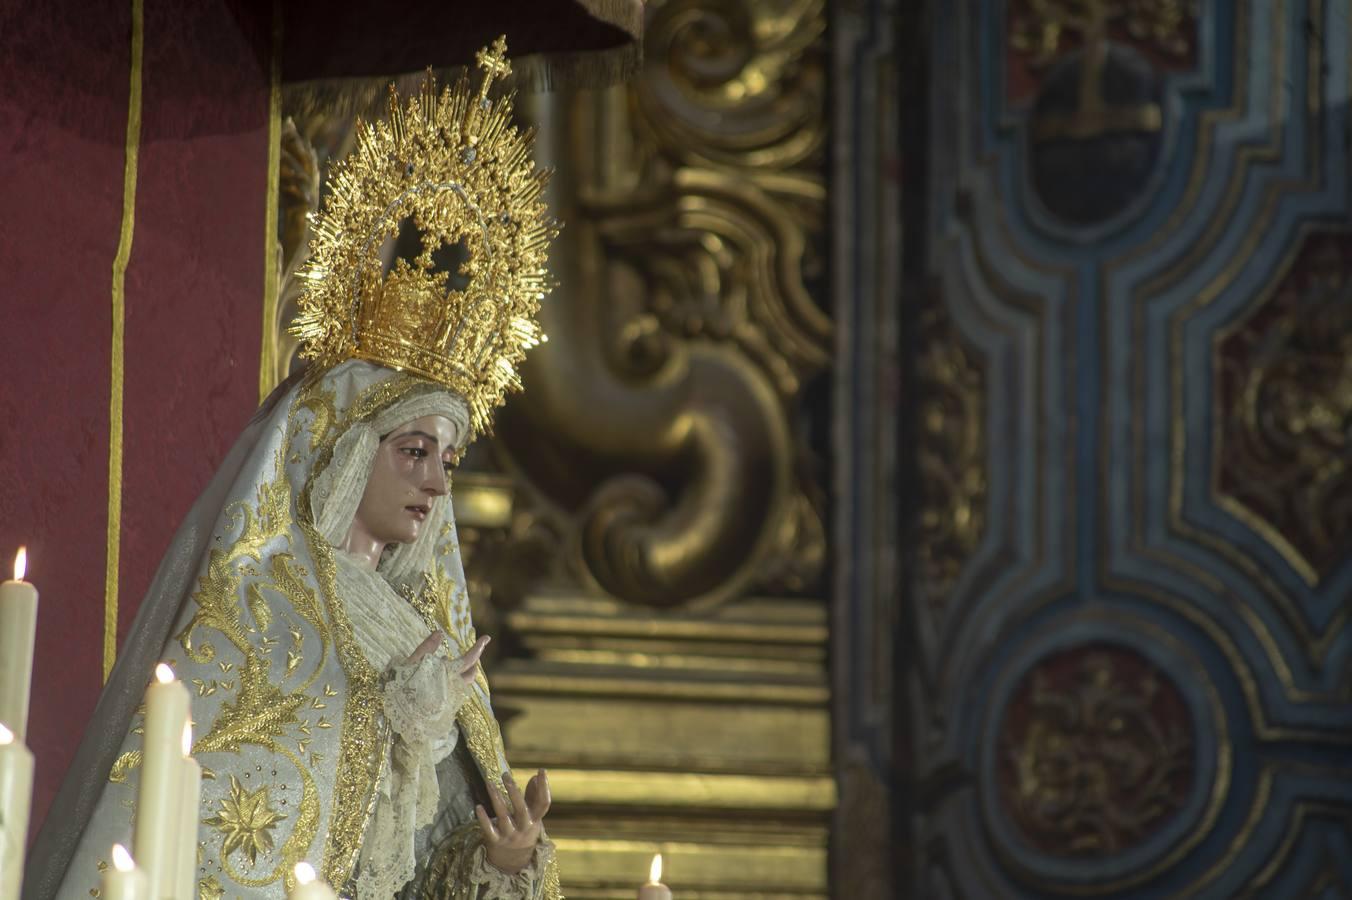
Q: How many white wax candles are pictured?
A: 7